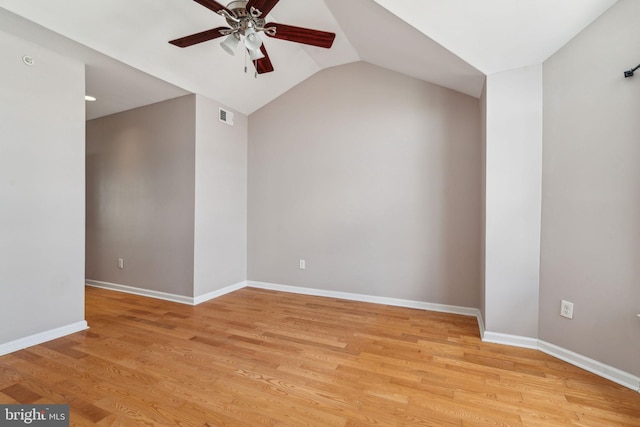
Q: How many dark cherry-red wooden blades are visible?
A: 5